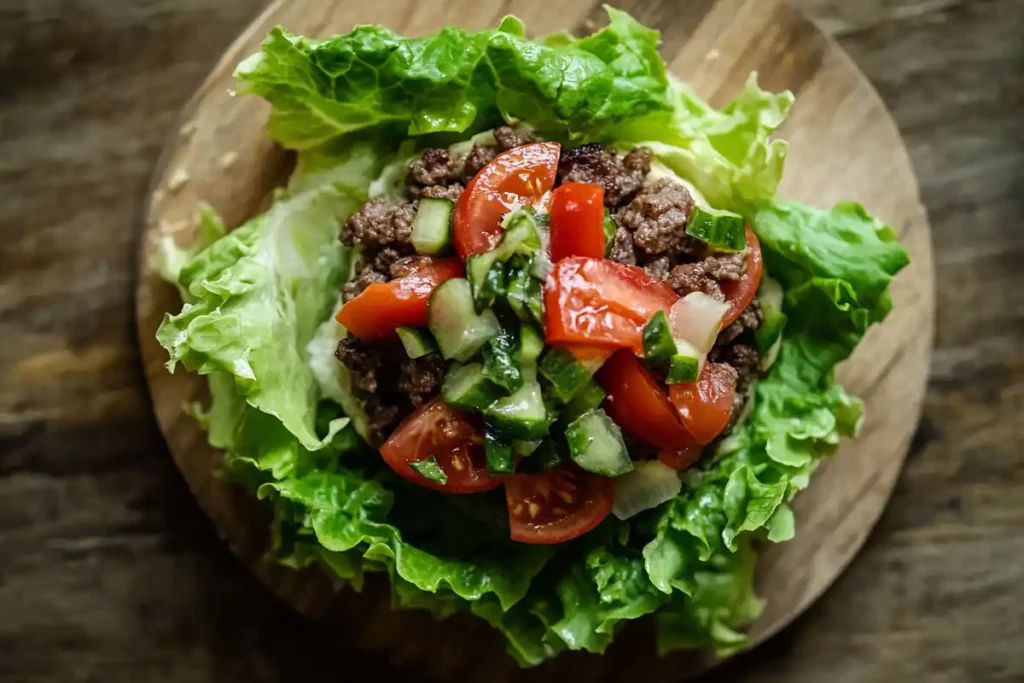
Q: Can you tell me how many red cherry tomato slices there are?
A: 9